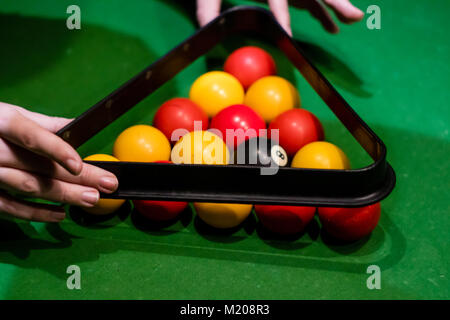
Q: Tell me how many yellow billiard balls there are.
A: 7